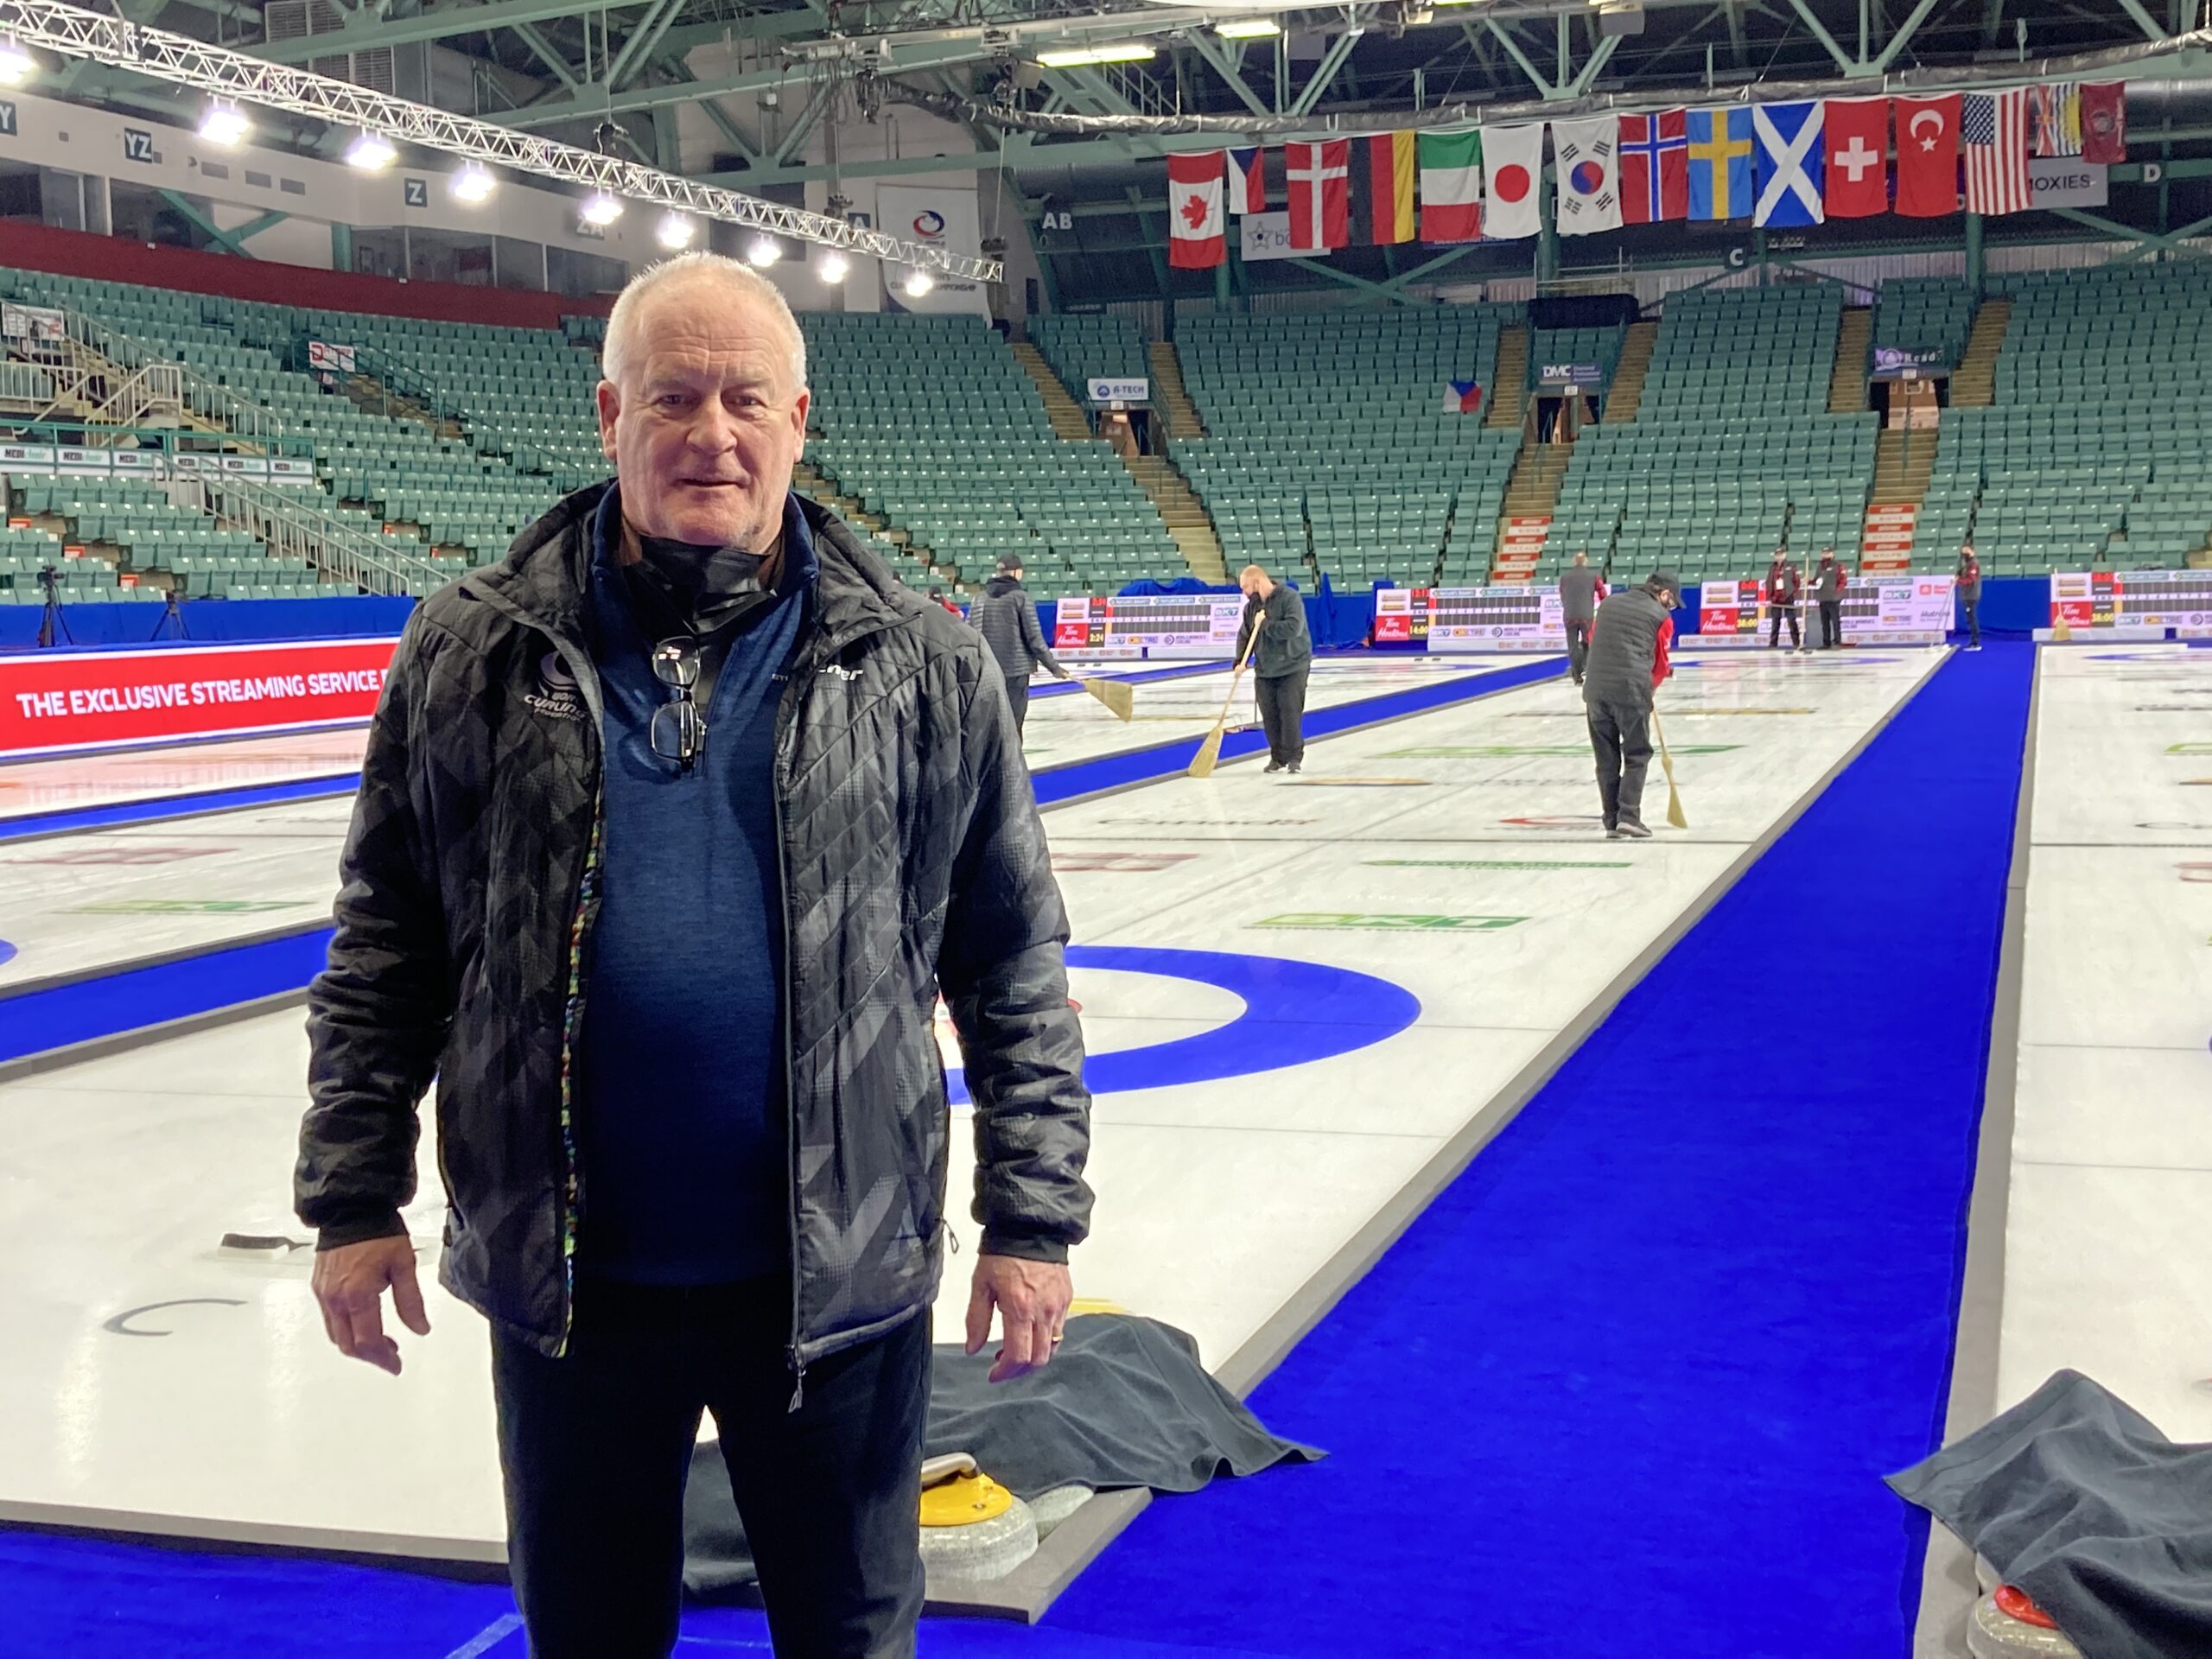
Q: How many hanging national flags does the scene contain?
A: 13